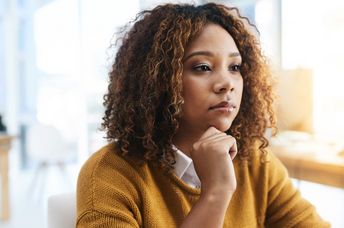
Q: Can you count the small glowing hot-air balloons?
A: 0